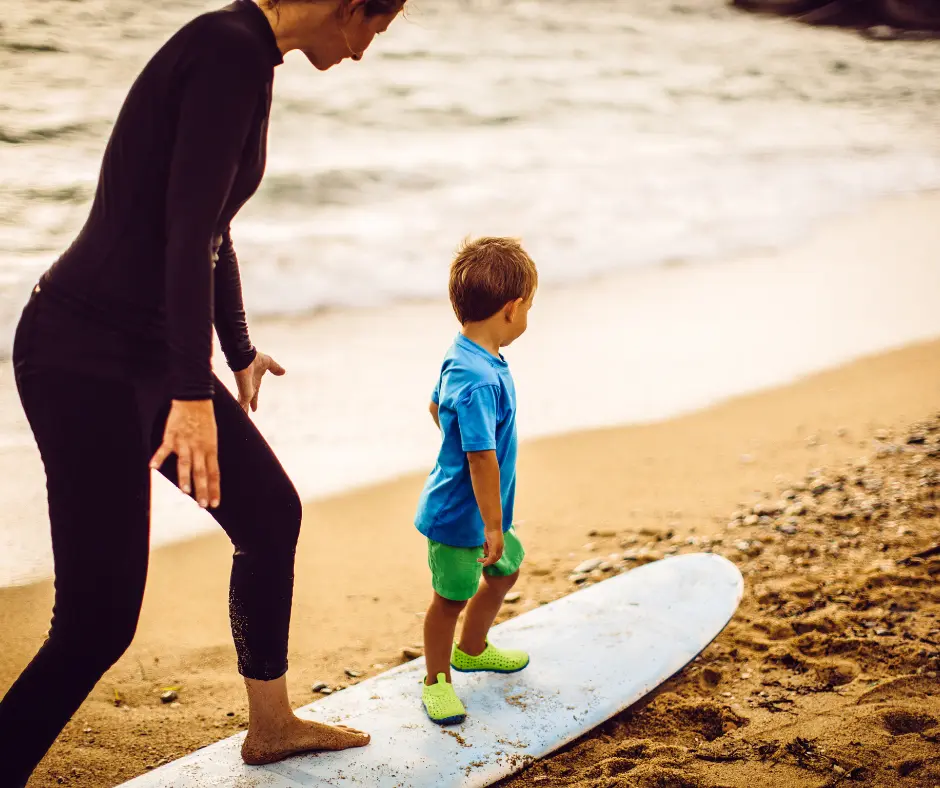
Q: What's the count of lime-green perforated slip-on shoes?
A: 2